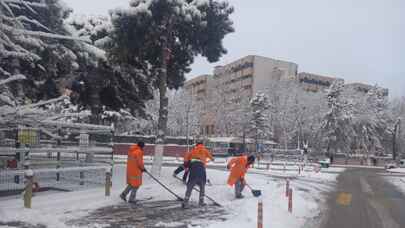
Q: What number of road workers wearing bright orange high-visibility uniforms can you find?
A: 3